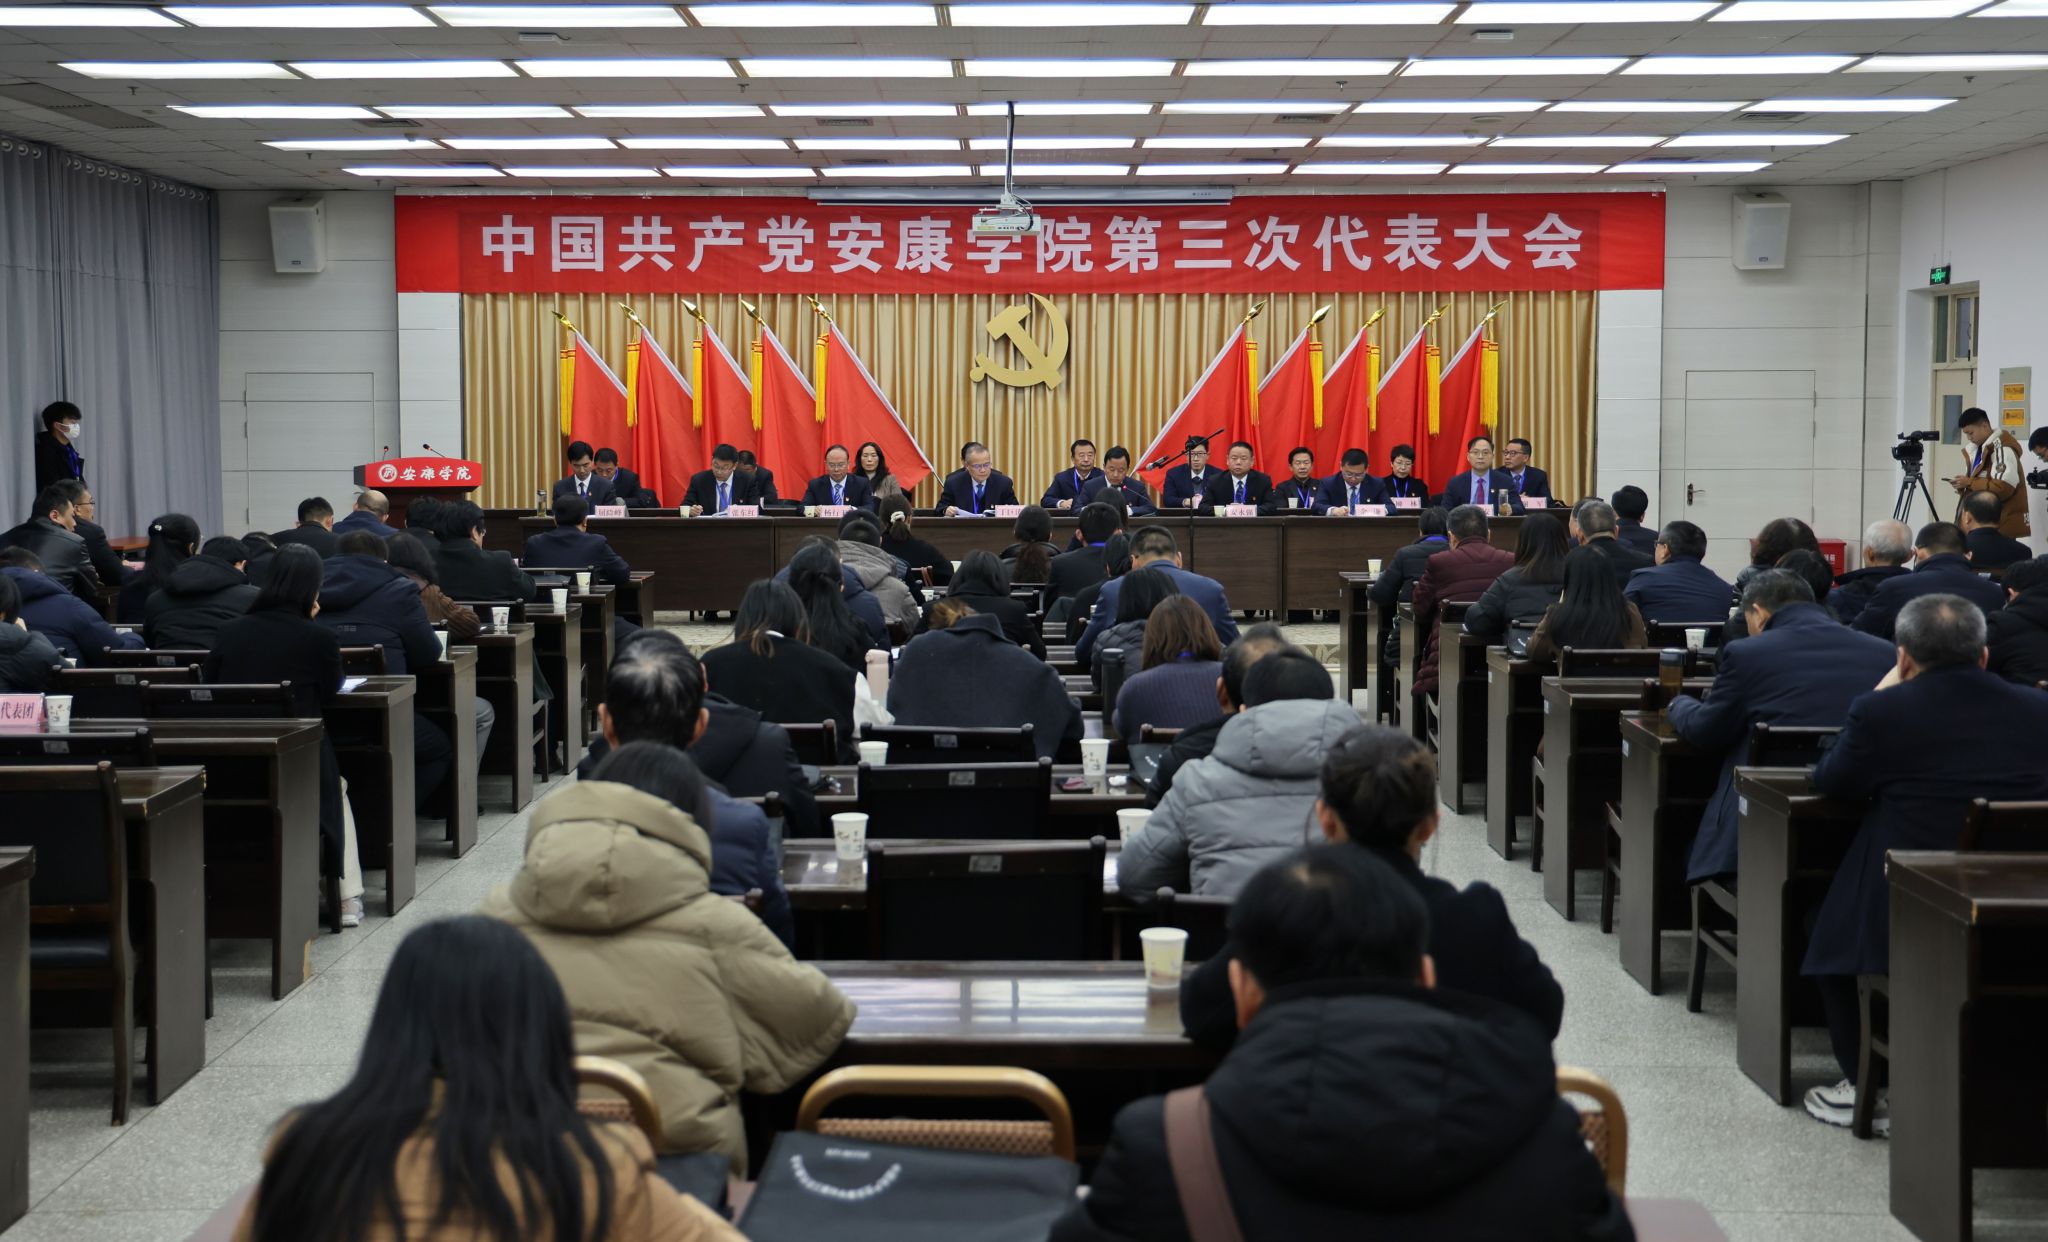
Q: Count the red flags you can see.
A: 10